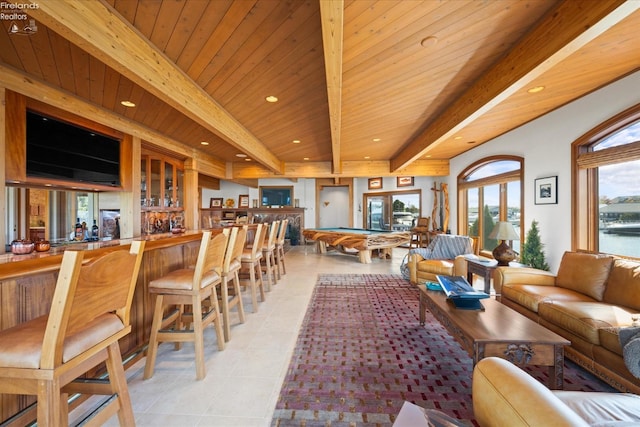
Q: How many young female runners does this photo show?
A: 0